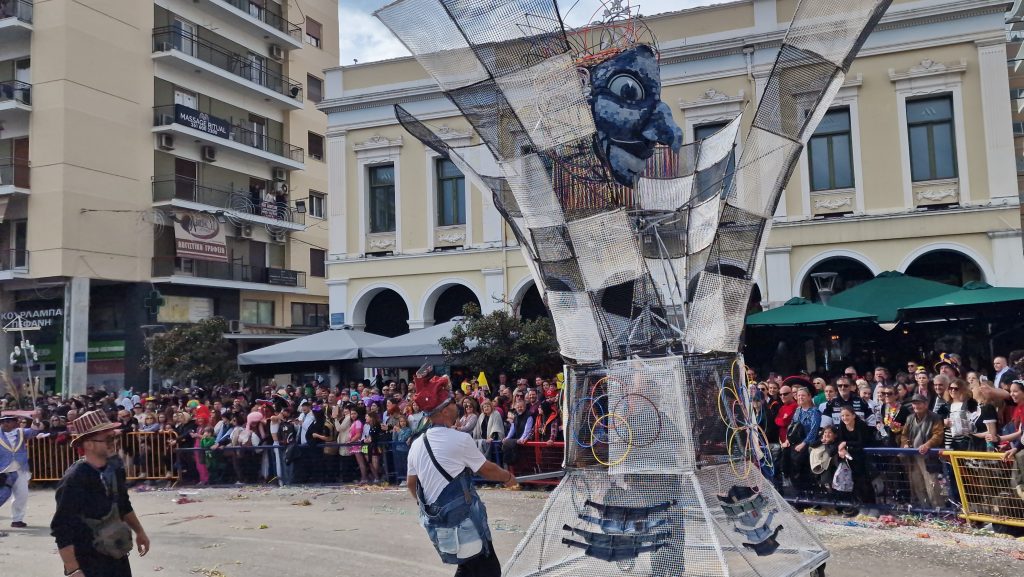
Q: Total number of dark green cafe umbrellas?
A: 3